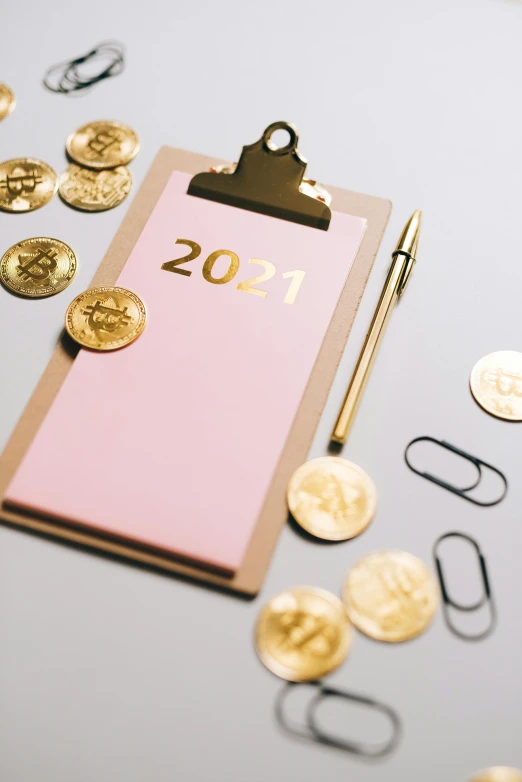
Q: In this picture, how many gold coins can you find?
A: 11